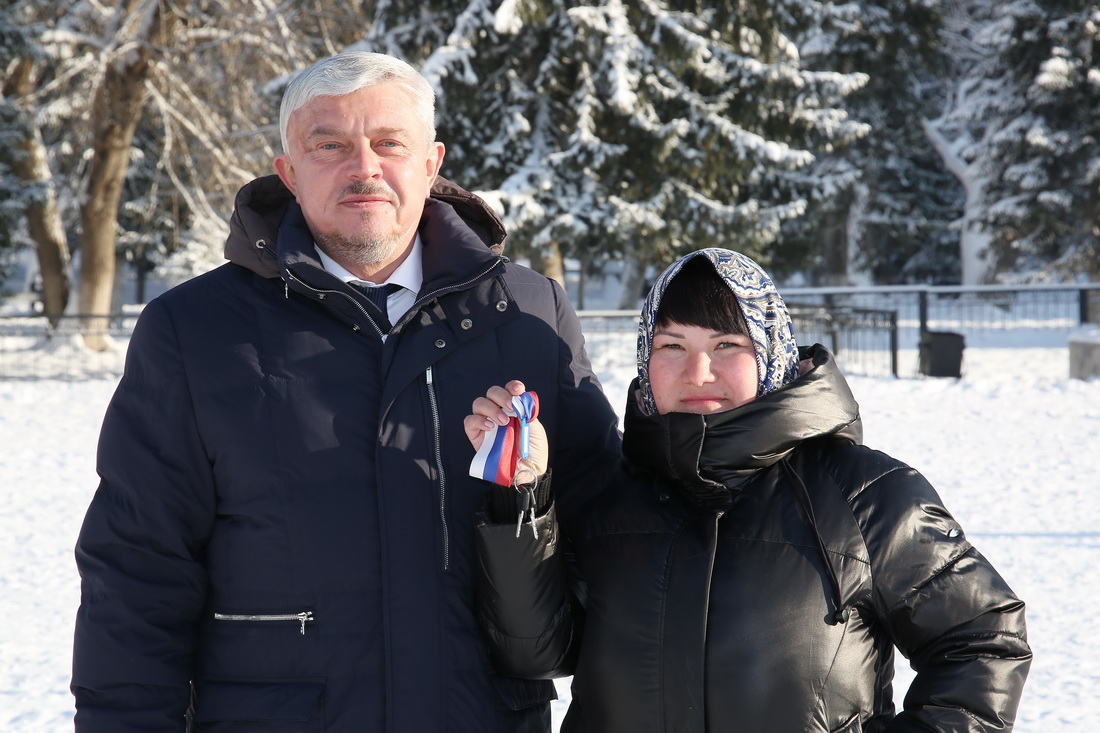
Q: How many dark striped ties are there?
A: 1